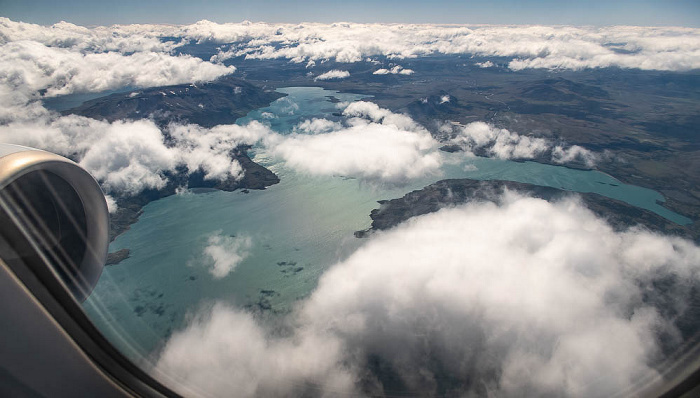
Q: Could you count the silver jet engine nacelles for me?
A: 1